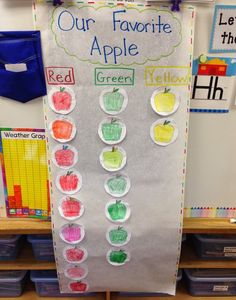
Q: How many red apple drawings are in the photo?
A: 9